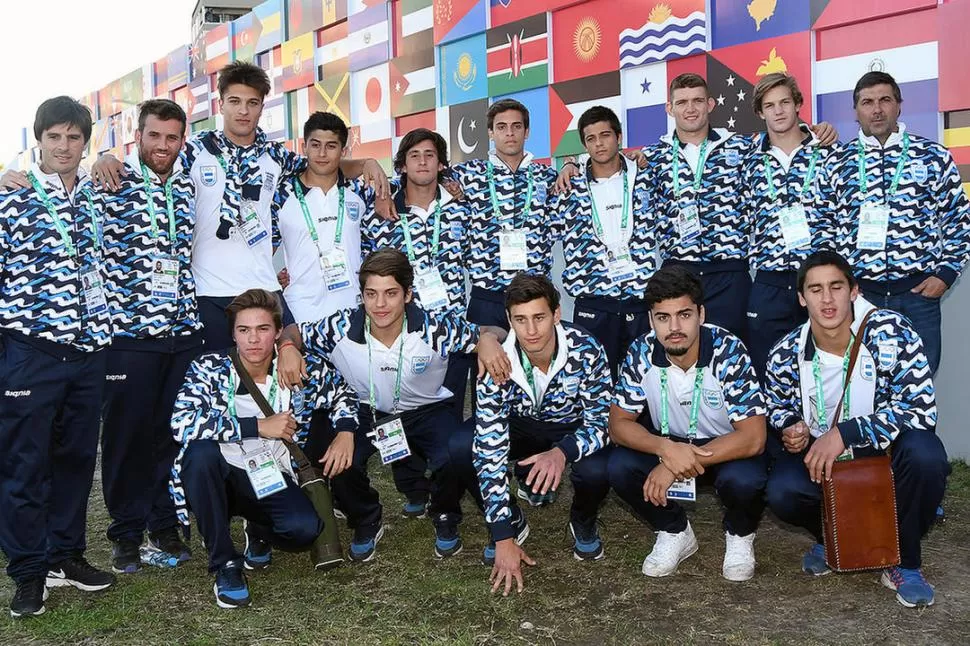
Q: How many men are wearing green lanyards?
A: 15